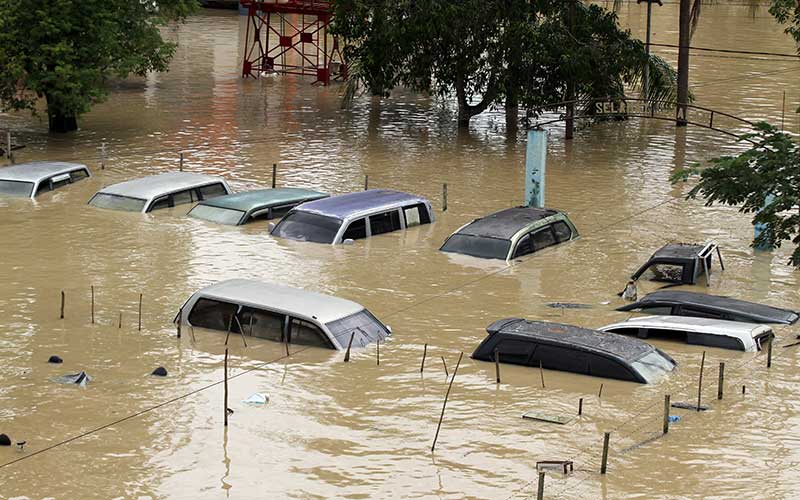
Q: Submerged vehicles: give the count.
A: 10